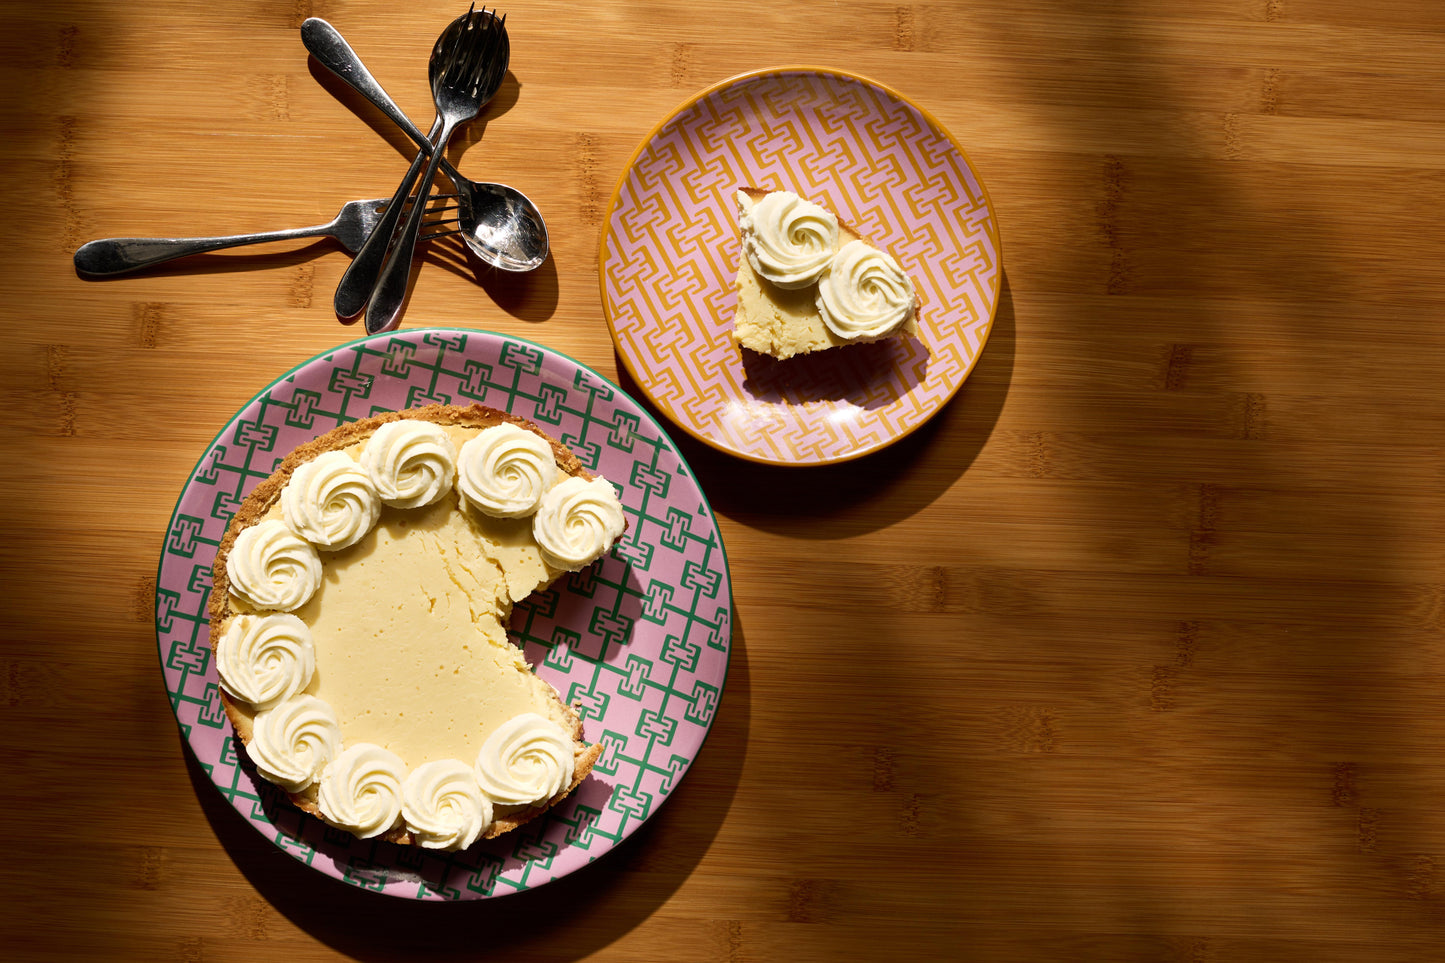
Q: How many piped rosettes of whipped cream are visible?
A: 12